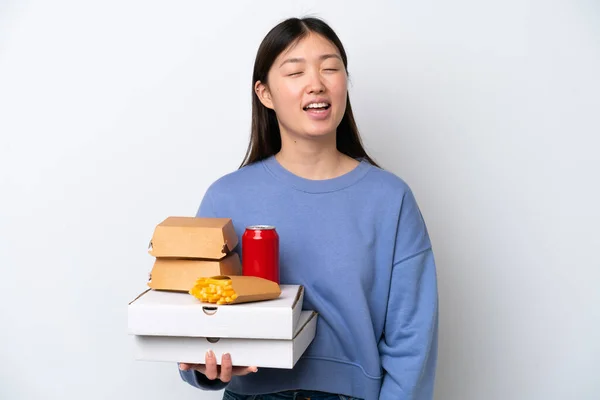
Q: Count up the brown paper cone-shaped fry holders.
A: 1